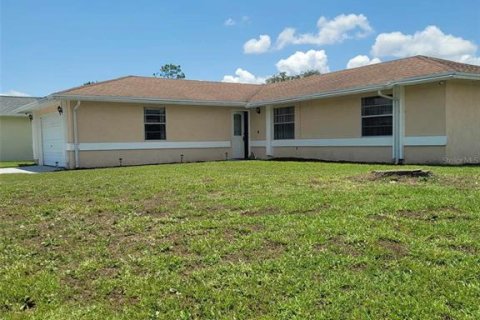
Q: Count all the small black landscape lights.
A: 4